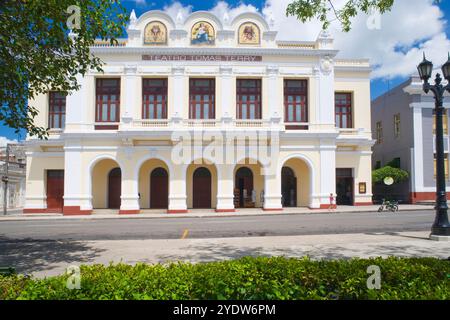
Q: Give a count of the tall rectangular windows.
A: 7